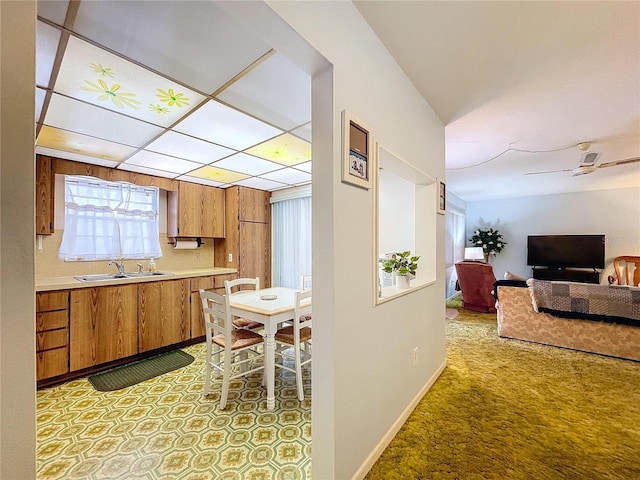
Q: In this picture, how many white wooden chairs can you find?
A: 4